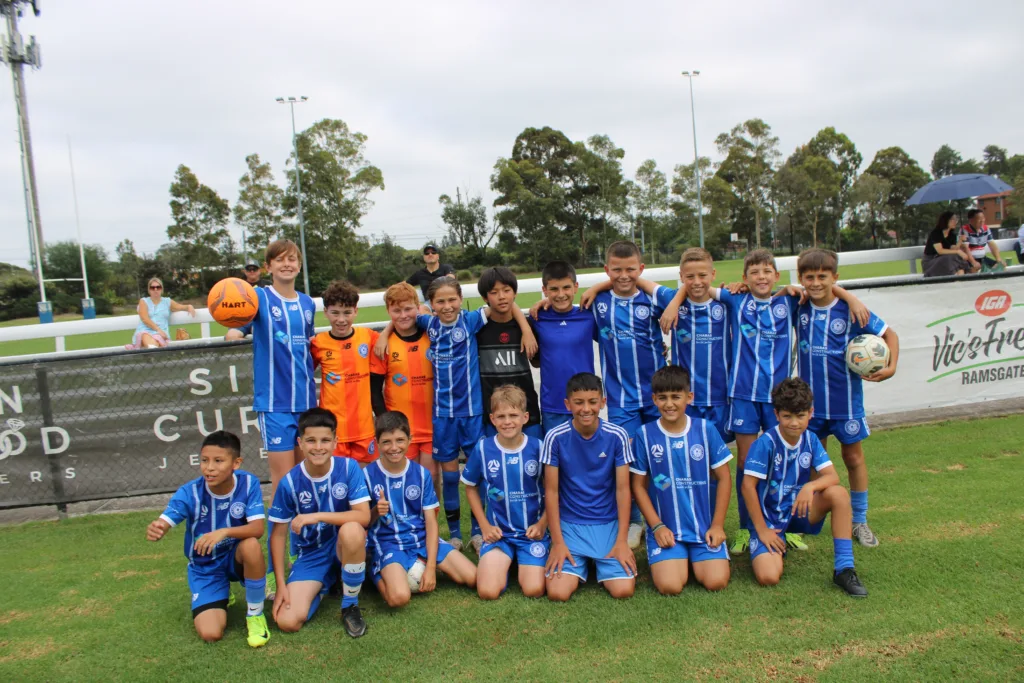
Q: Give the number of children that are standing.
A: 10